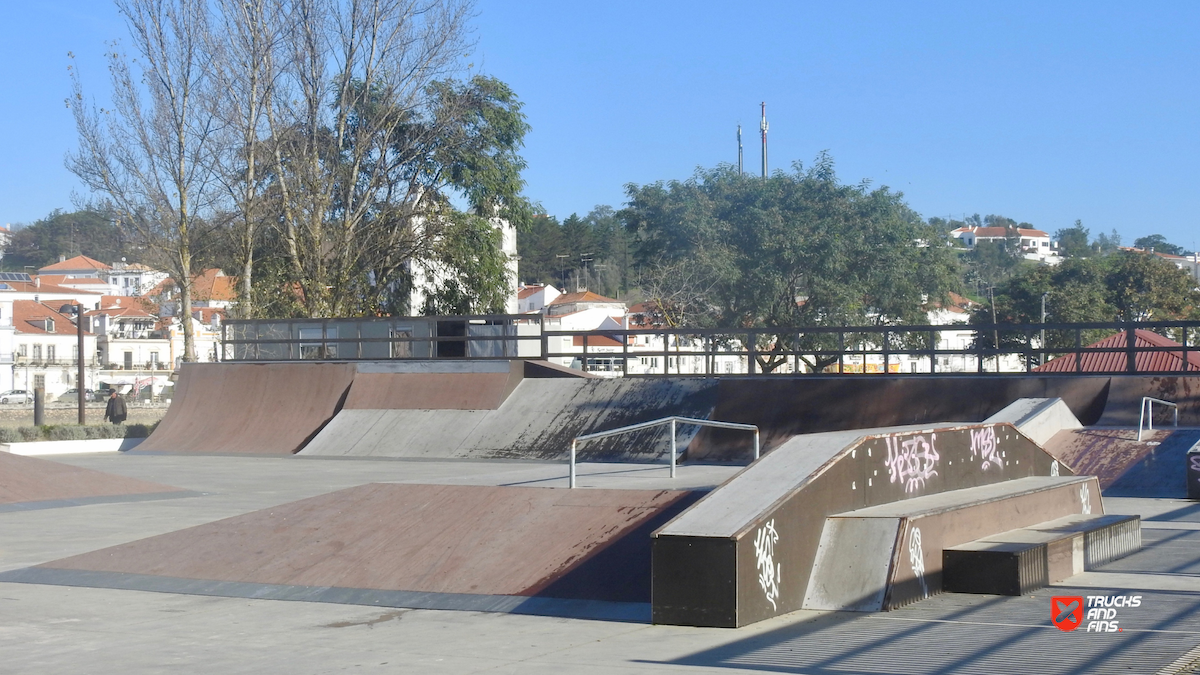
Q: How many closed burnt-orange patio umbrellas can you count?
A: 0